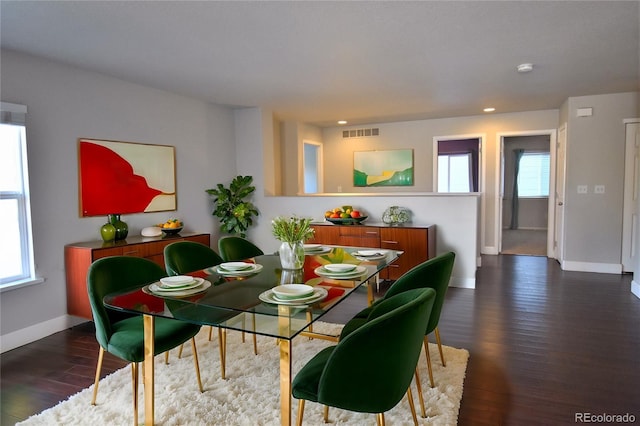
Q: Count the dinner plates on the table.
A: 6